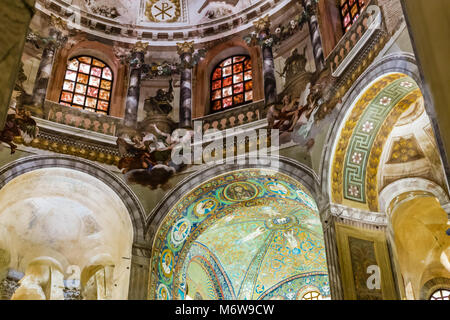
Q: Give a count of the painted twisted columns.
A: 5